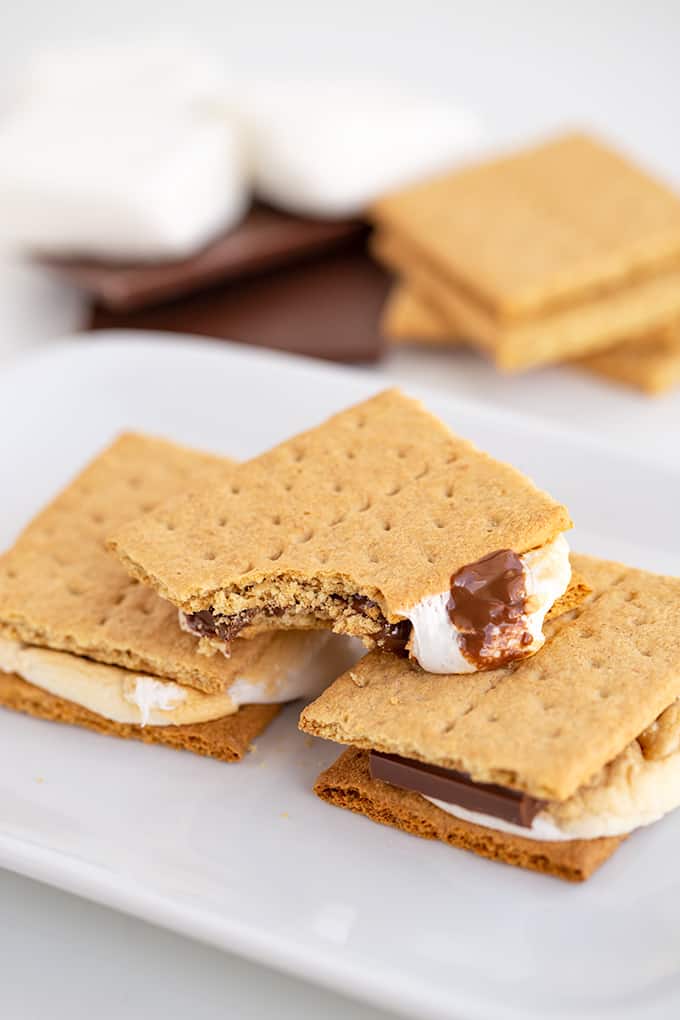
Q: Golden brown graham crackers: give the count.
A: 9